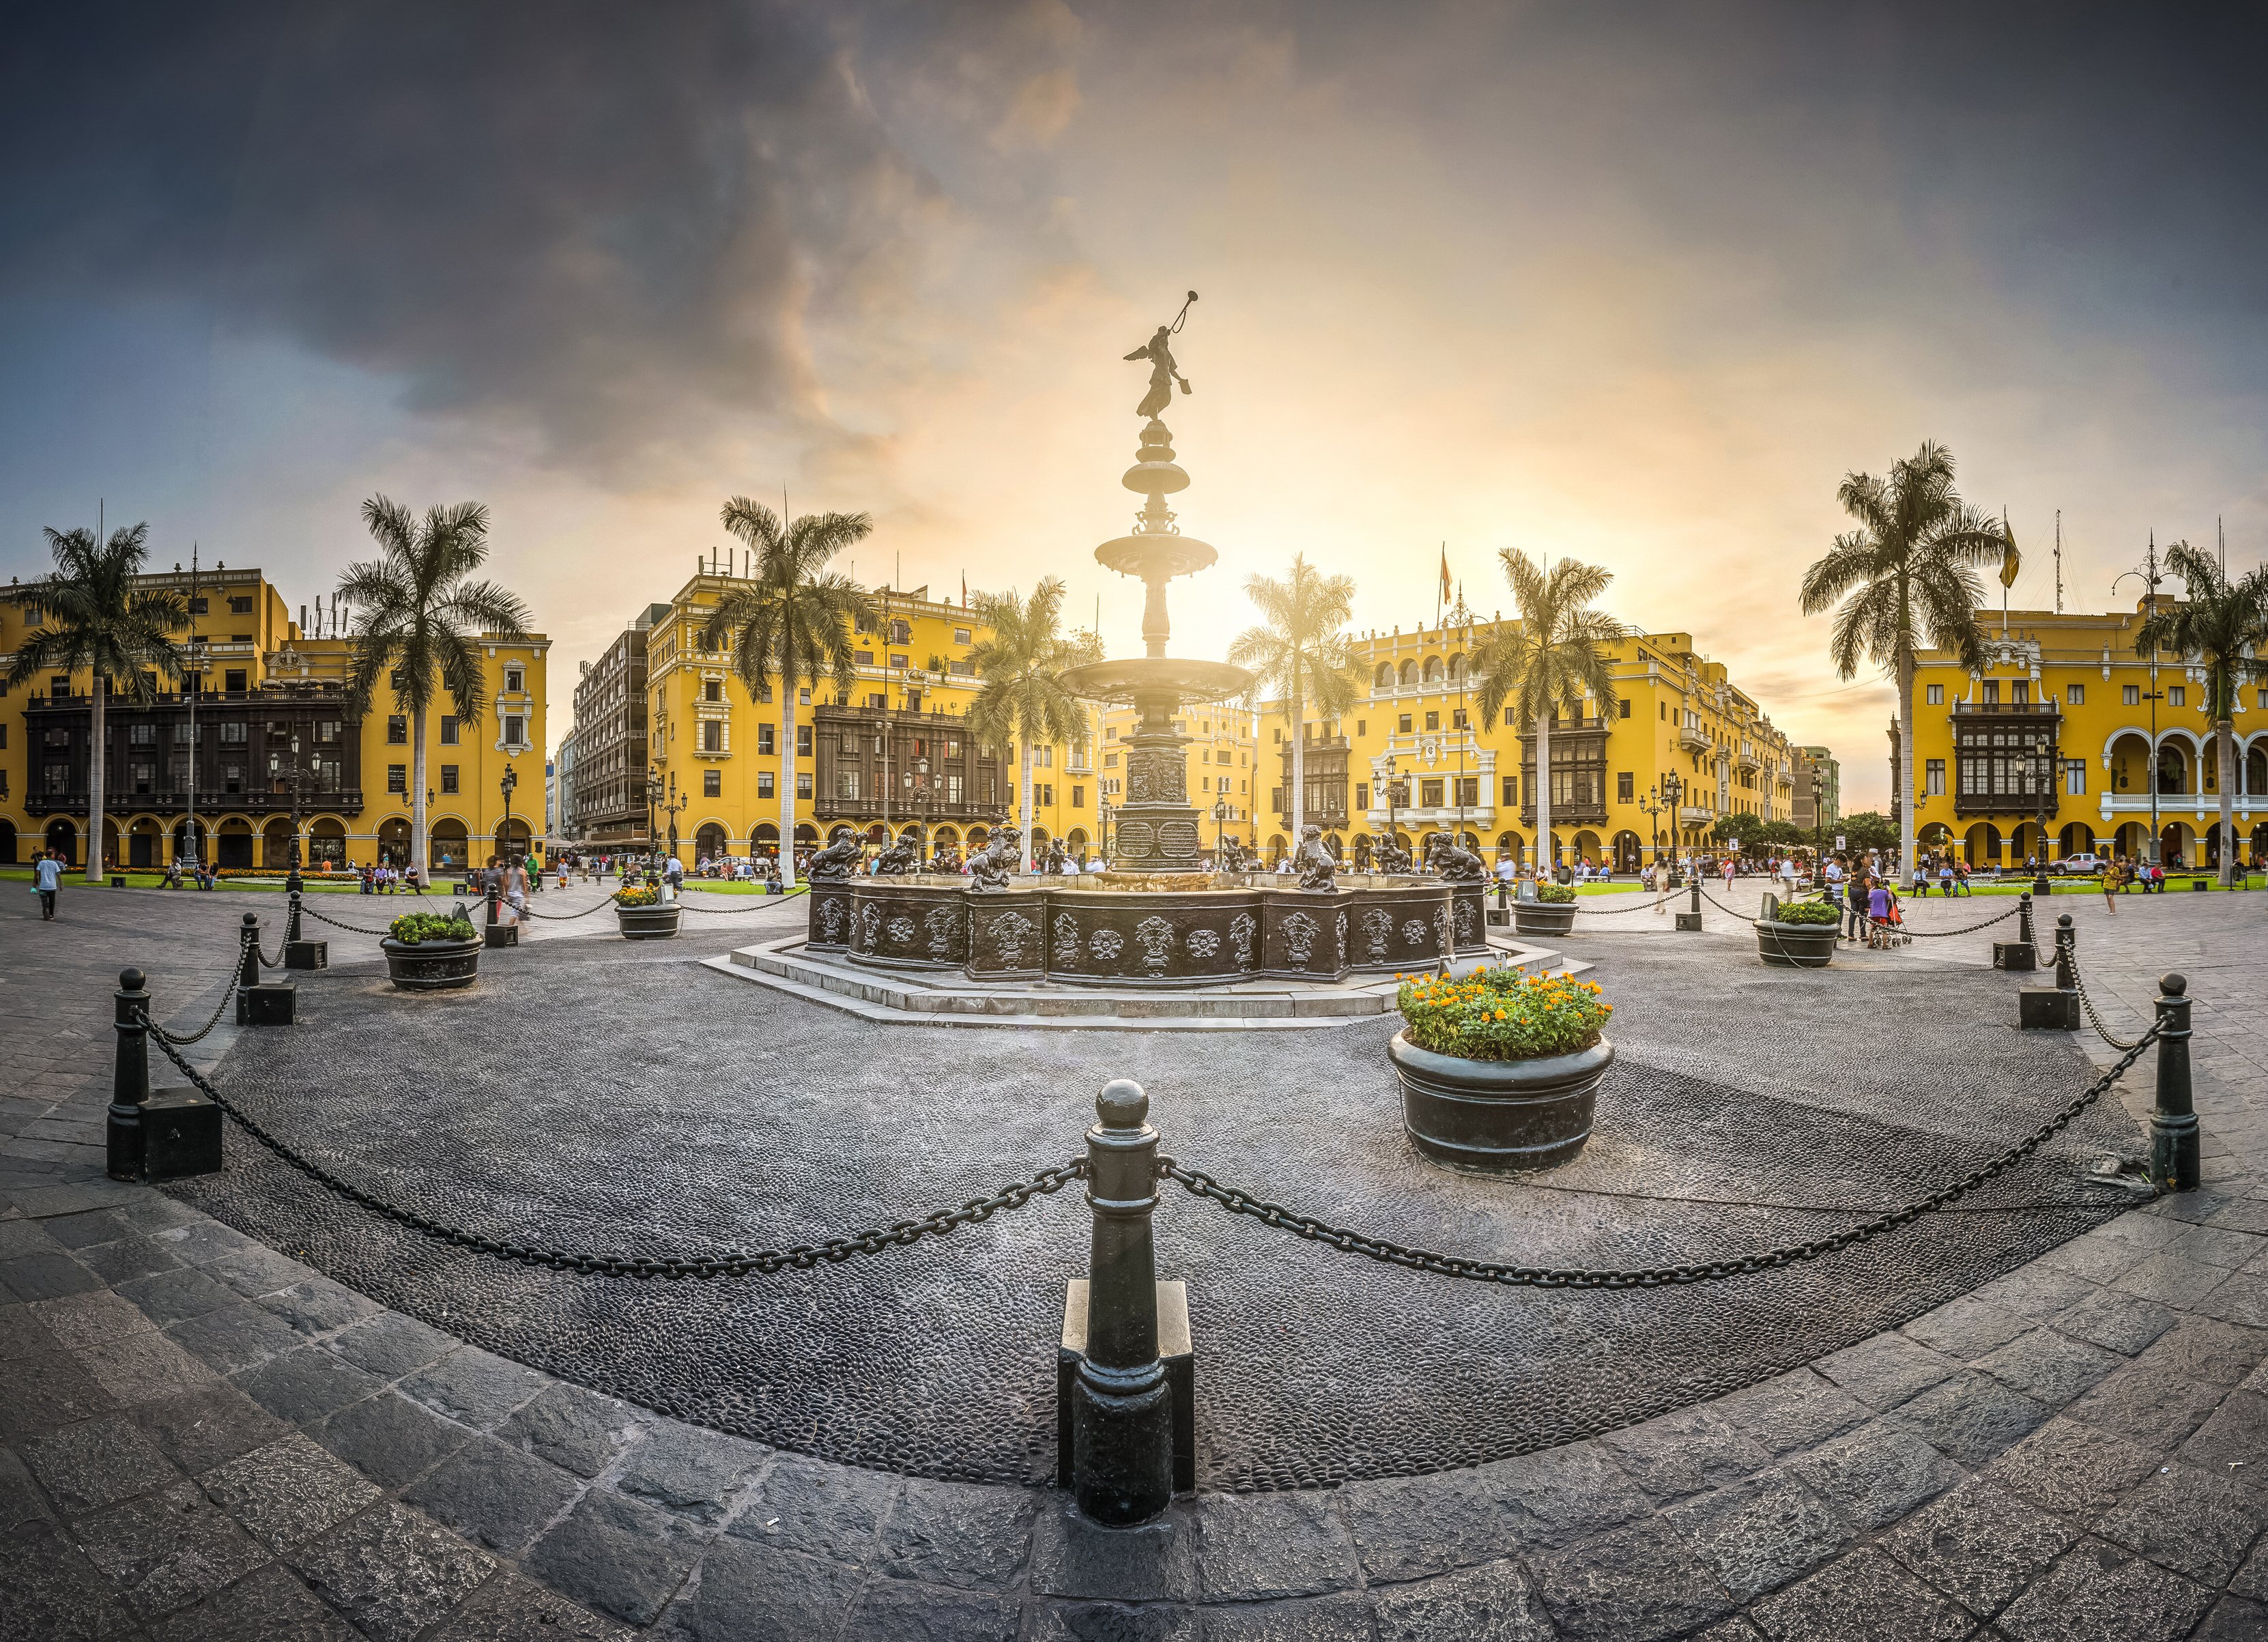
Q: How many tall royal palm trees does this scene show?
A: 8